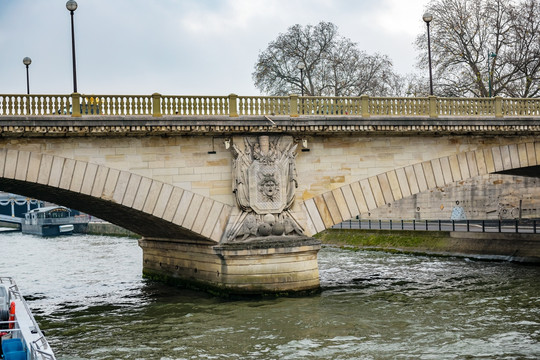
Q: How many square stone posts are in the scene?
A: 7